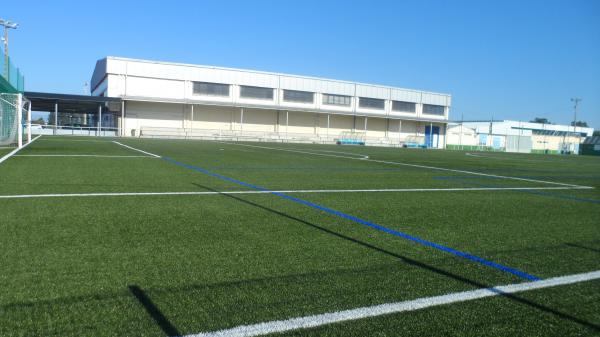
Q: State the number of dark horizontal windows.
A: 7